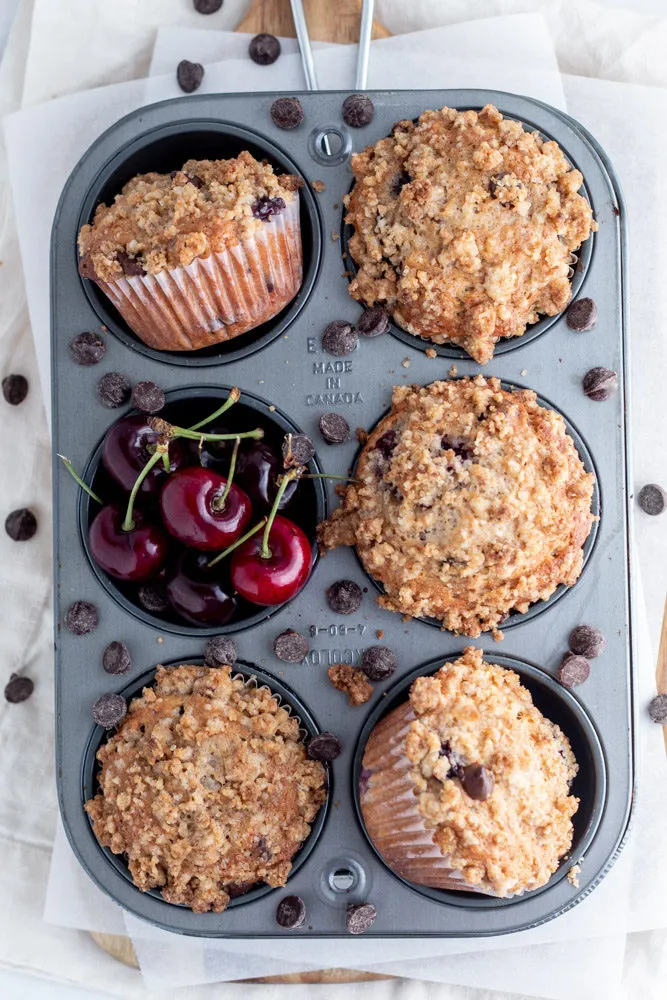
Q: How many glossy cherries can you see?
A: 7